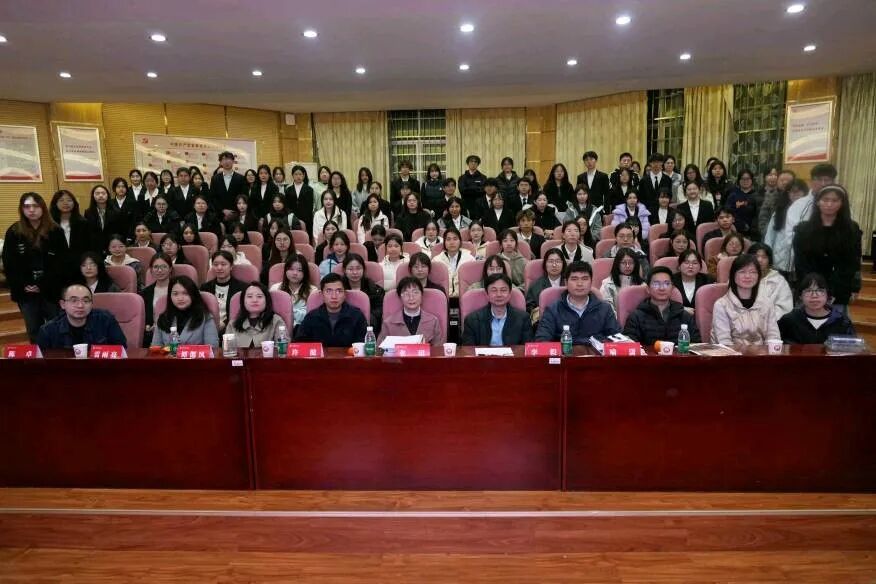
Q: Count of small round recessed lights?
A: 14